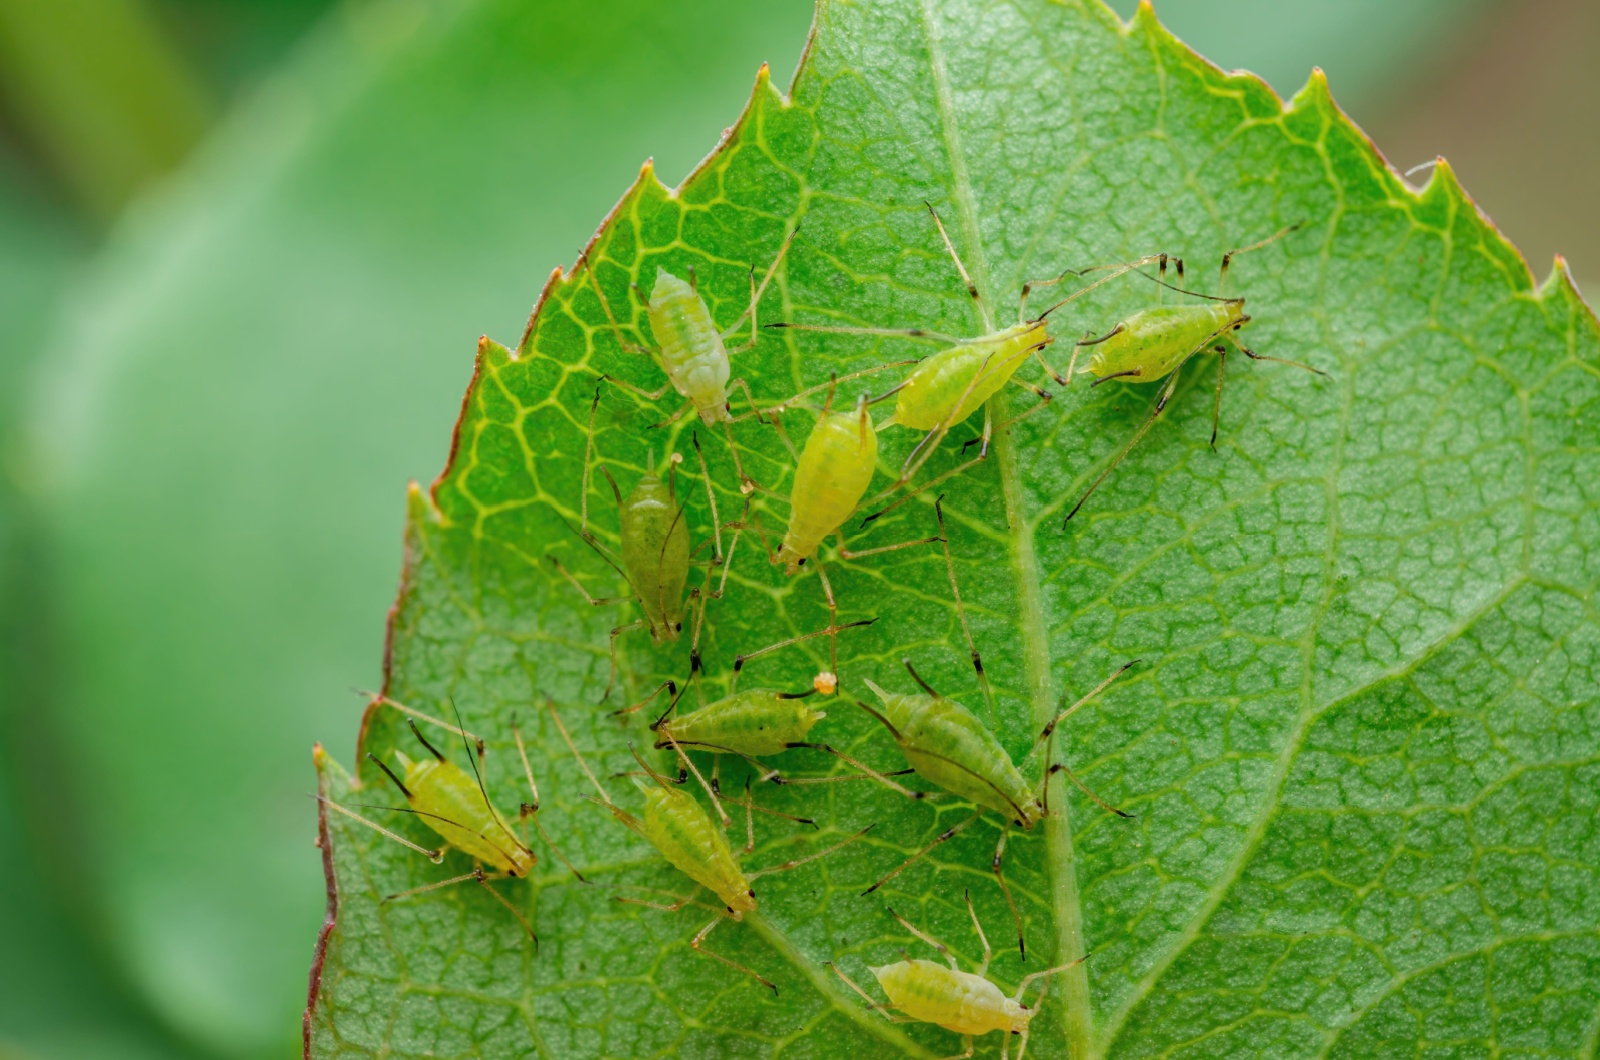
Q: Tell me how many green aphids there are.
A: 10